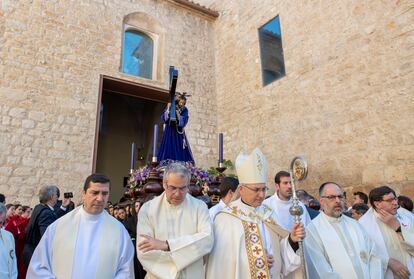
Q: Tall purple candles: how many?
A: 3